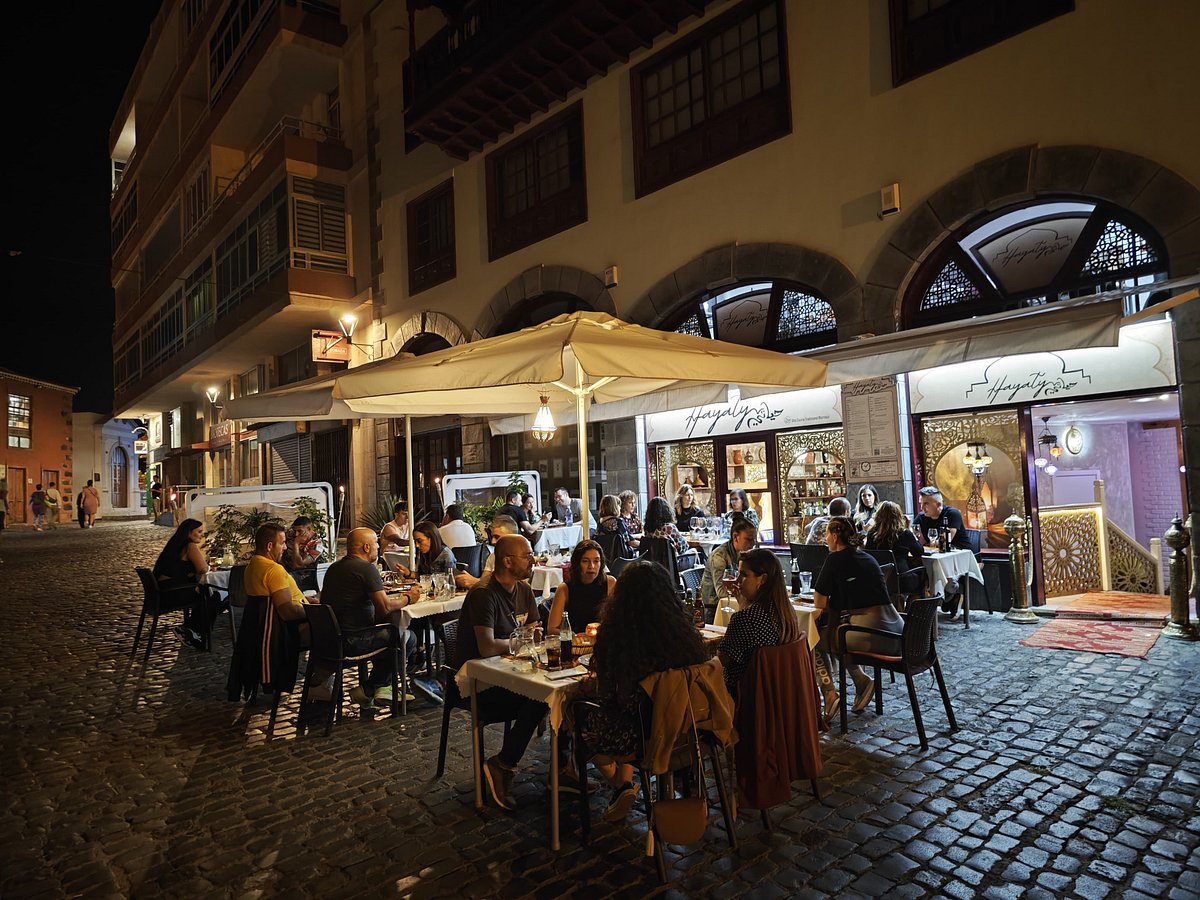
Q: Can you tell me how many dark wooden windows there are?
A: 4